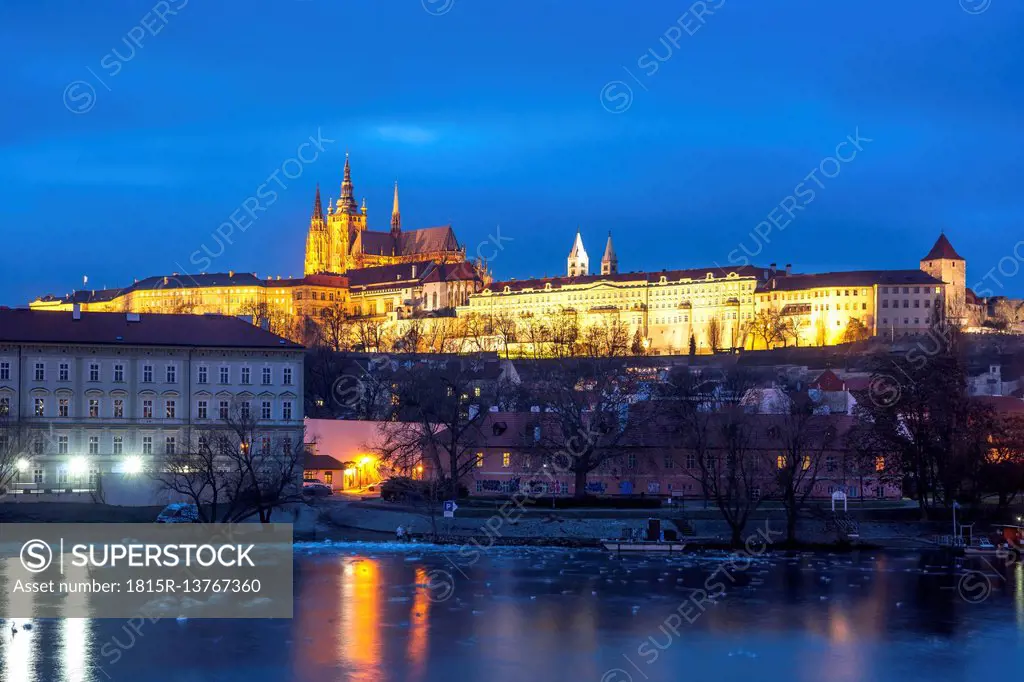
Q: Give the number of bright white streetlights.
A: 3